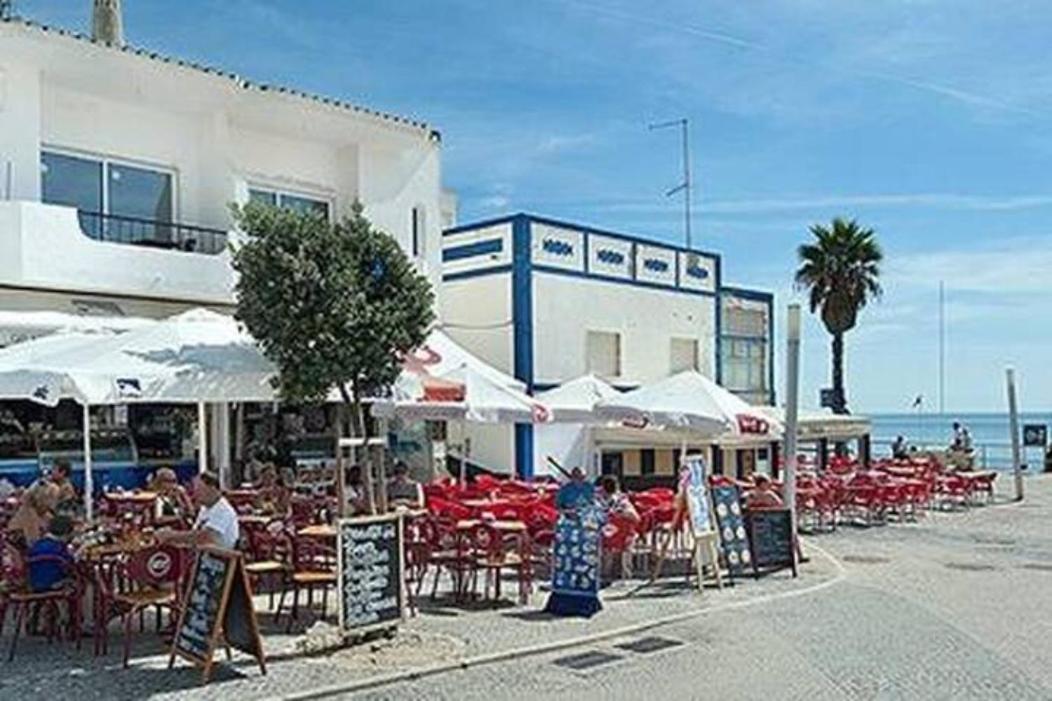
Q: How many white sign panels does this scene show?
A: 4